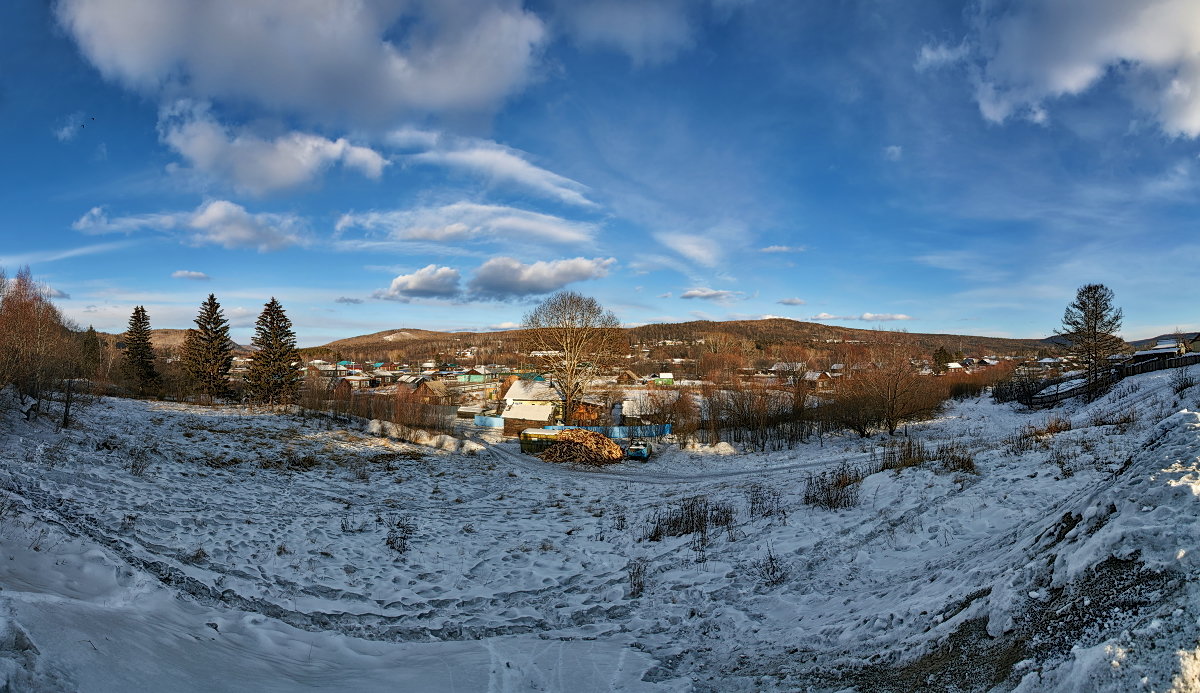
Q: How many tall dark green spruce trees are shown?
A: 3